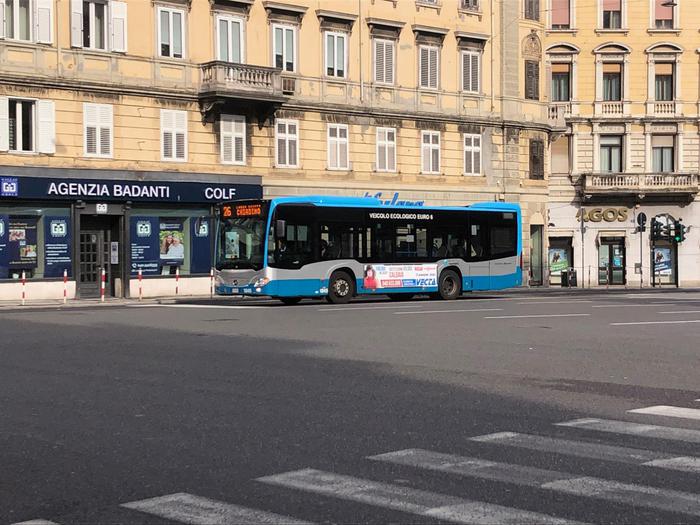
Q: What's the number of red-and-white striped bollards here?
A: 6